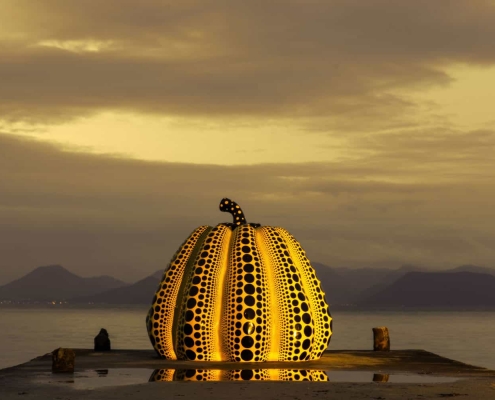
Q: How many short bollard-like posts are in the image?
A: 3